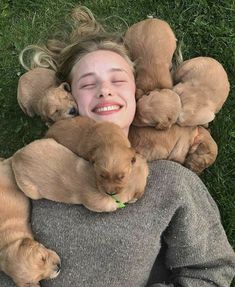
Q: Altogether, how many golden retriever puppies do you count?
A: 7